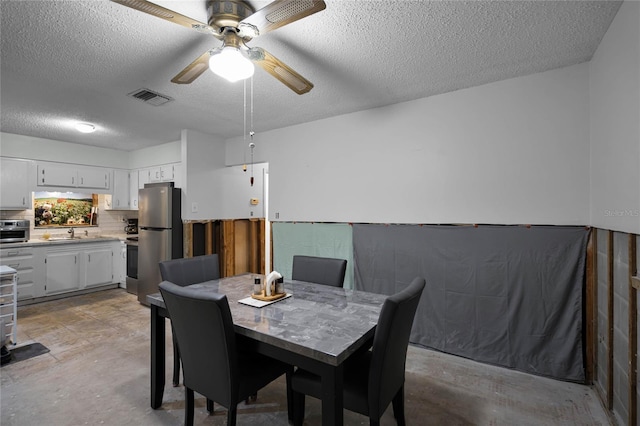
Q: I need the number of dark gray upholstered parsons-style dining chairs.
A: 4